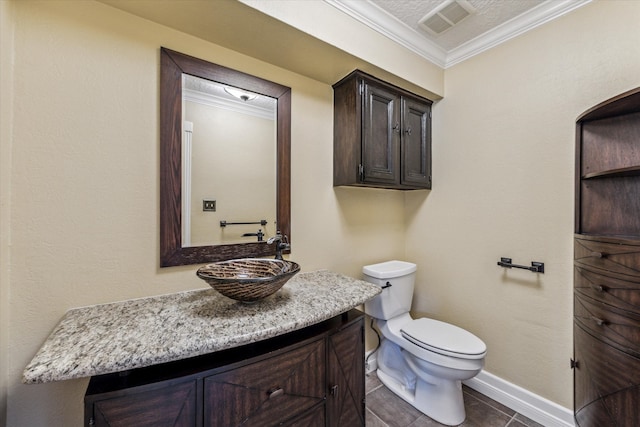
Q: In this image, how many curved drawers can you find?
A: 3